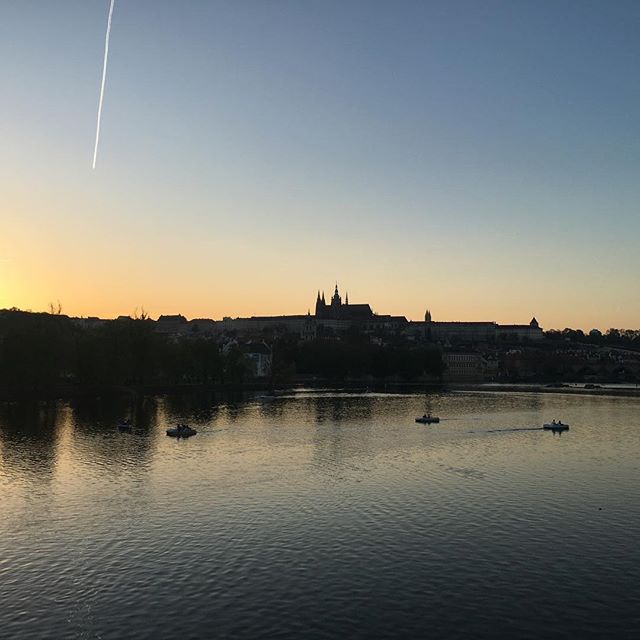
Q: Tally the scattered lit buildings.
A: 0